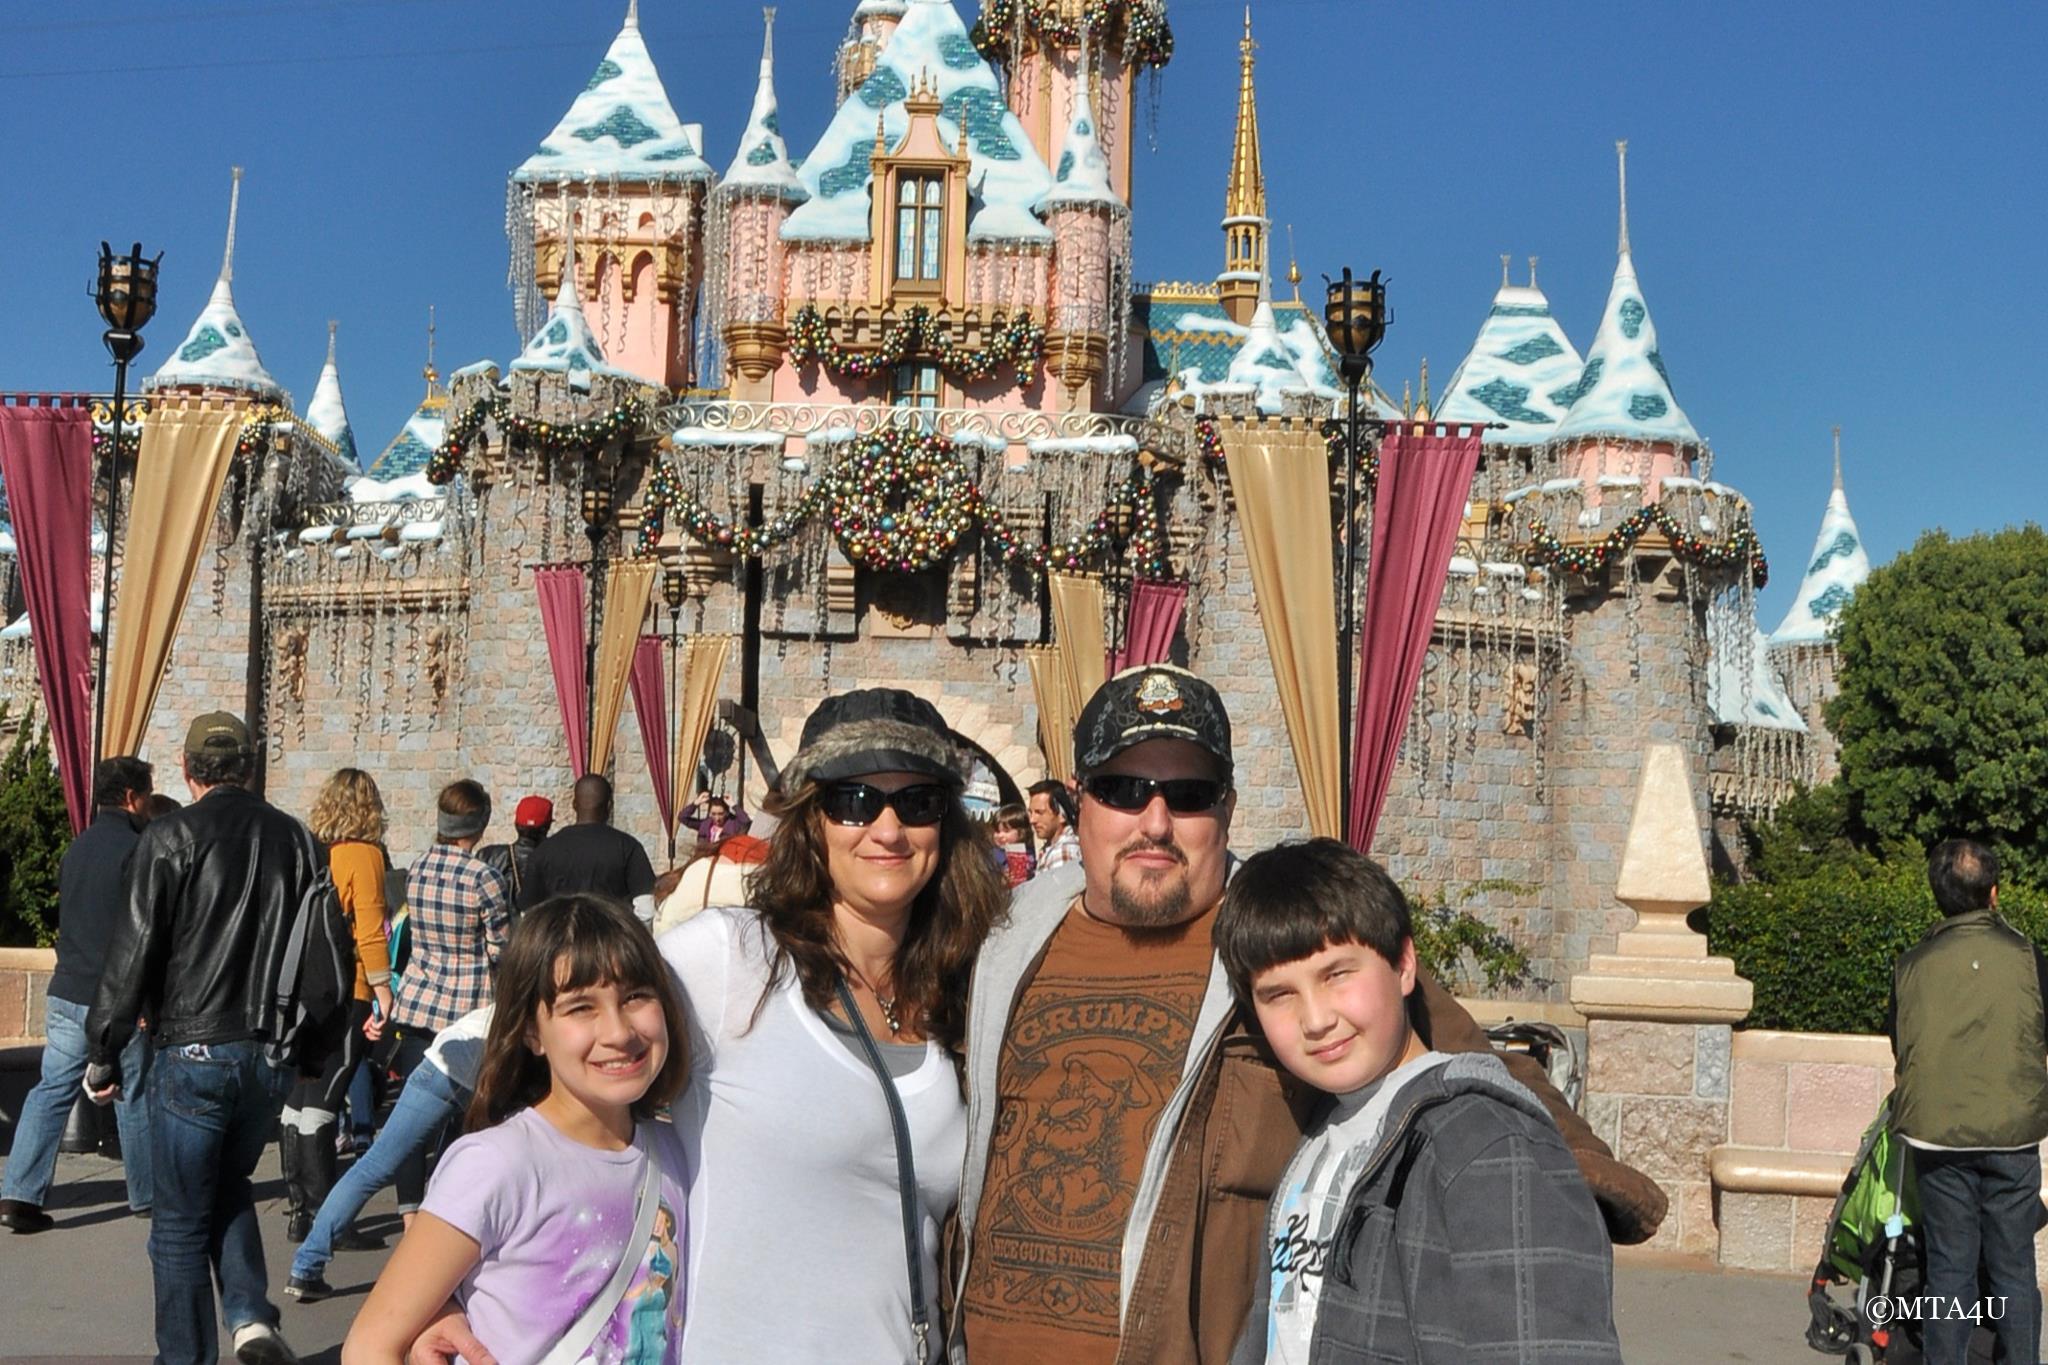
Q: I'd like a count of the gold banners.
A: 6